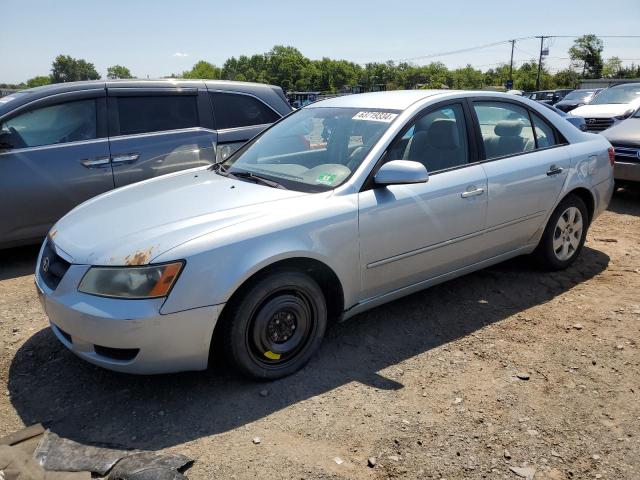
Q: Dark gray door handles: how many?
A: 1